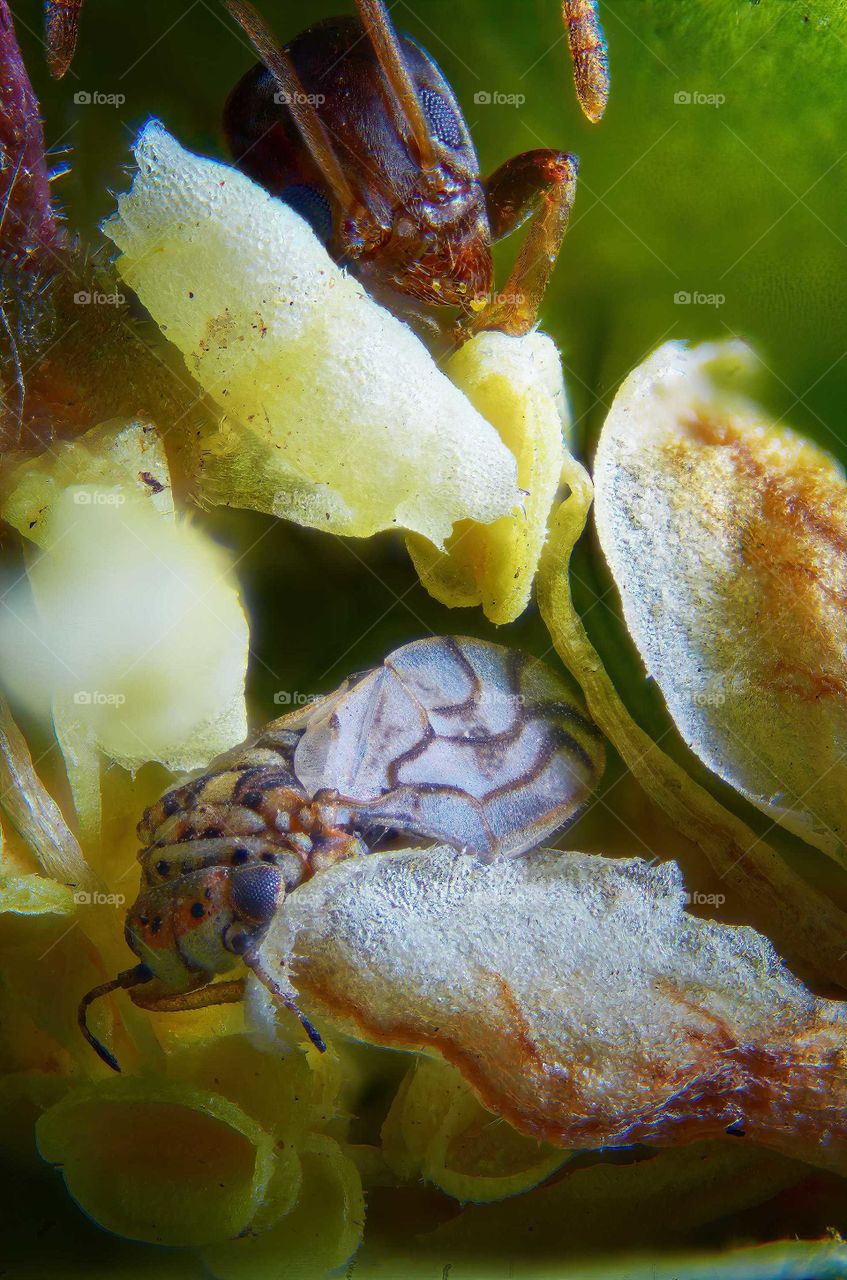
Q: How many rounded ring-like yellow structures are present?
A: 3